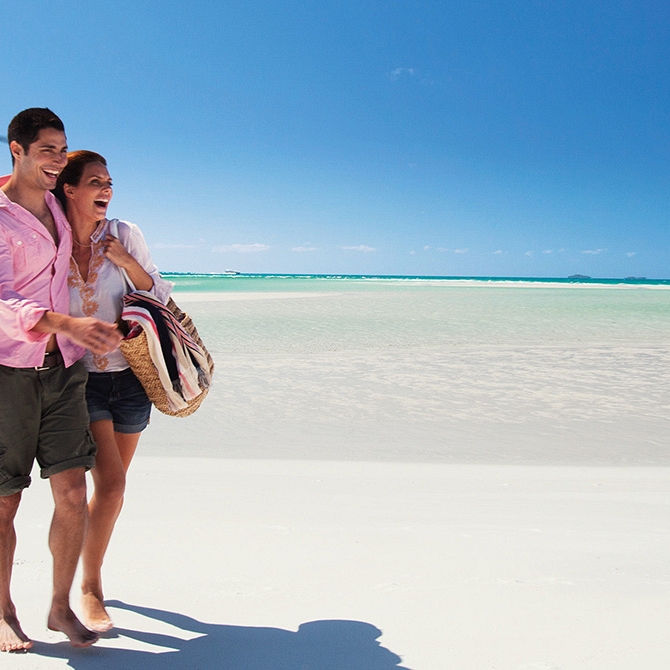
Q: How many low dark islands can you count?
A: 2